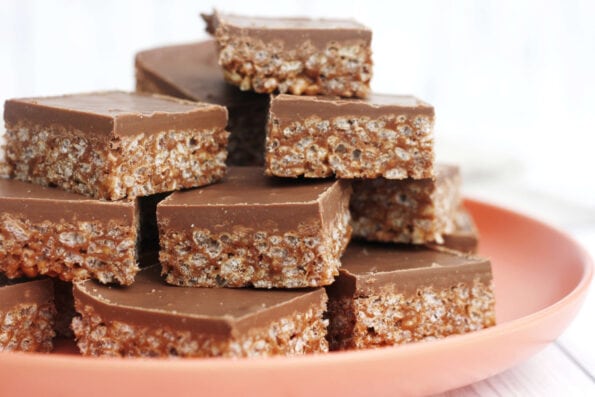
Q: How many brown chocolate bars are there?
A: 11